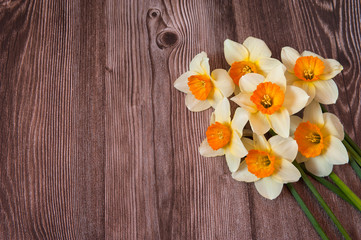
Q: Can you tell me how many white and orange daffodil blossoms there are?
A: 7